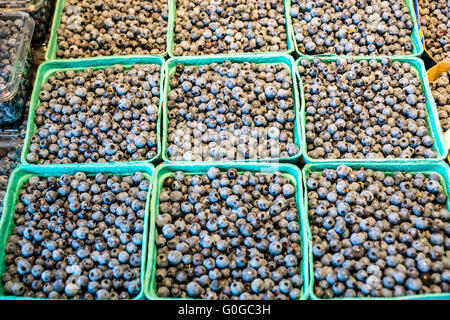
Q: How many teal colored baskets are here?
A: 9